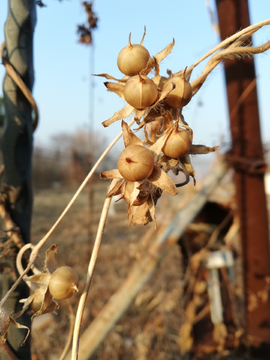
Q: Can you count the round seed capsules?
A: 6